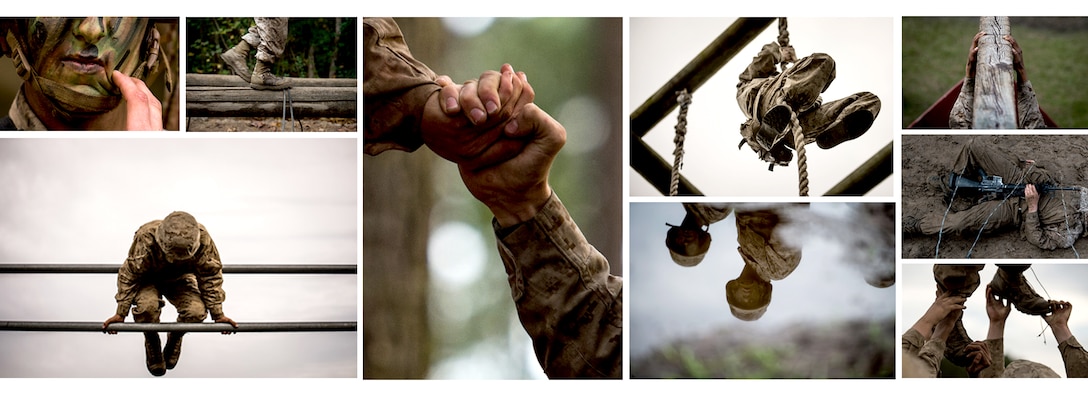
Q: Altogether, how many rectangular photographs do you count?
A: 9